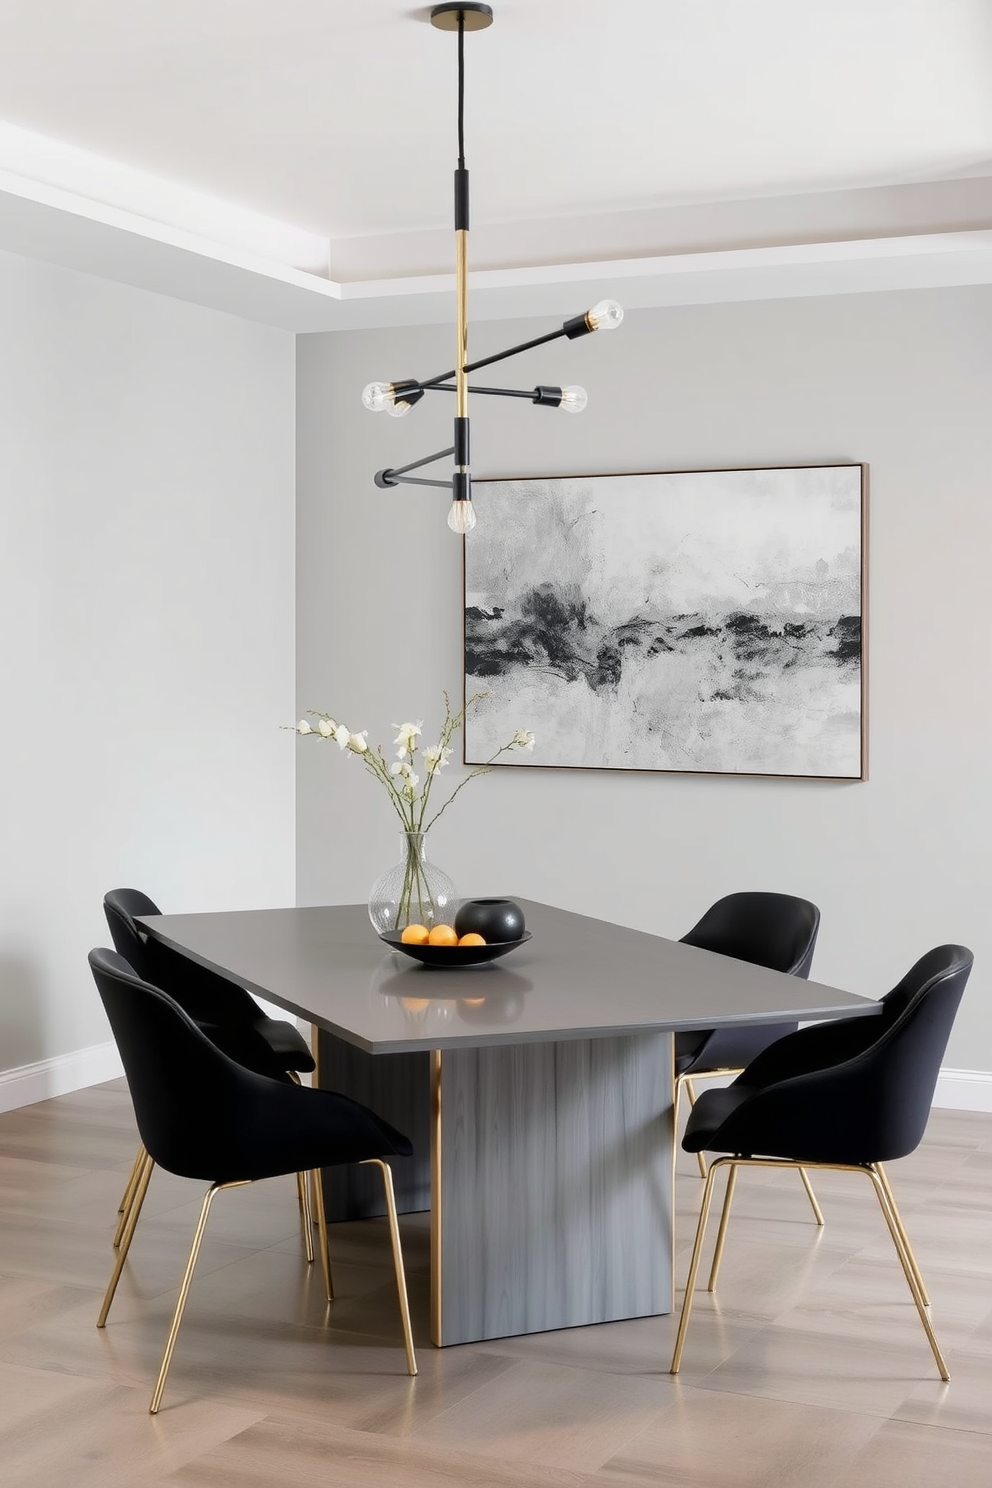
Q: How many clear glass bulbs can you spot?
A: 5